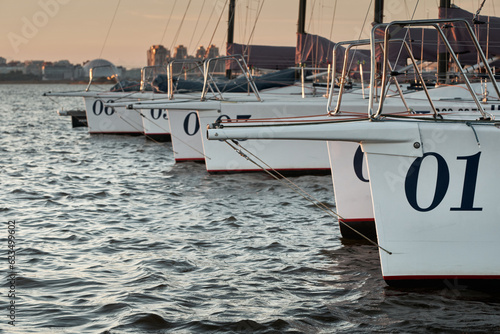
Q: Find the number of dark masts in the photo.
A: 4